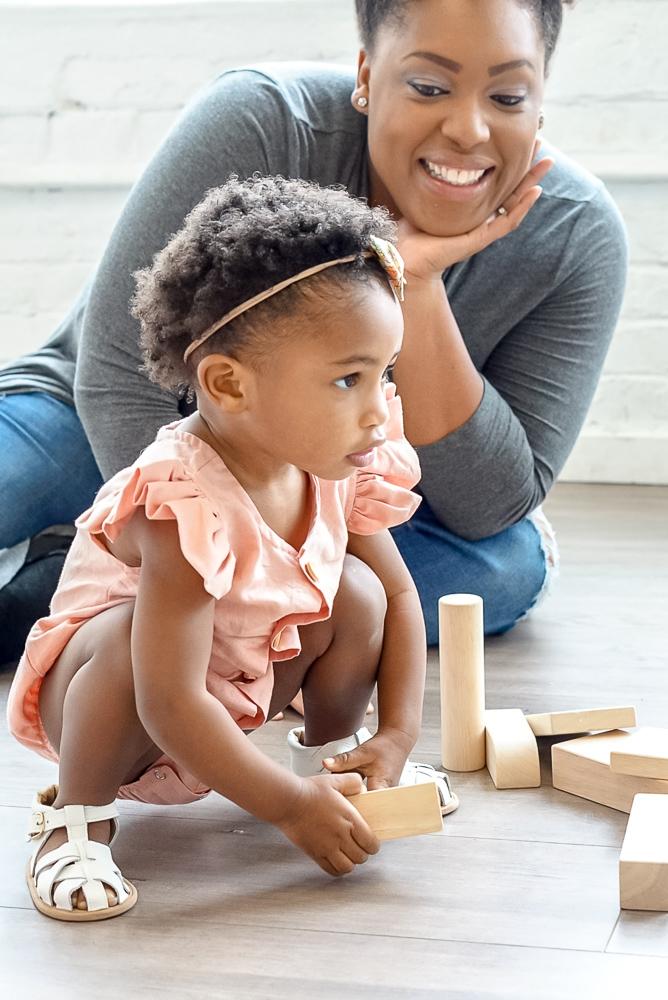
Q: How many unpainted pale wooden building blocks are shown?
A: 7